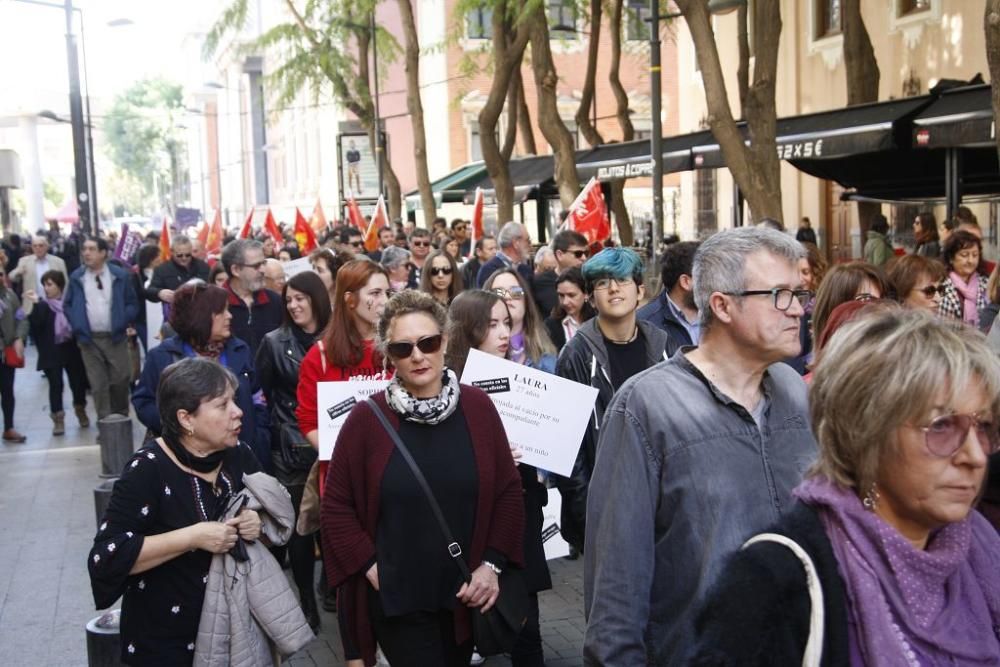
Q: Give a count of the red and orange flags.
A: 11